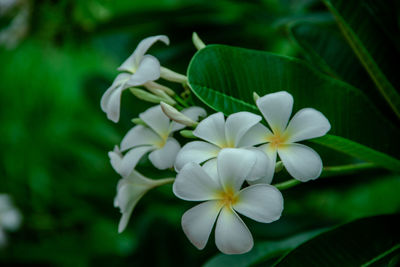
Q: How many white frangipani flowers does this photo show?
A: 6